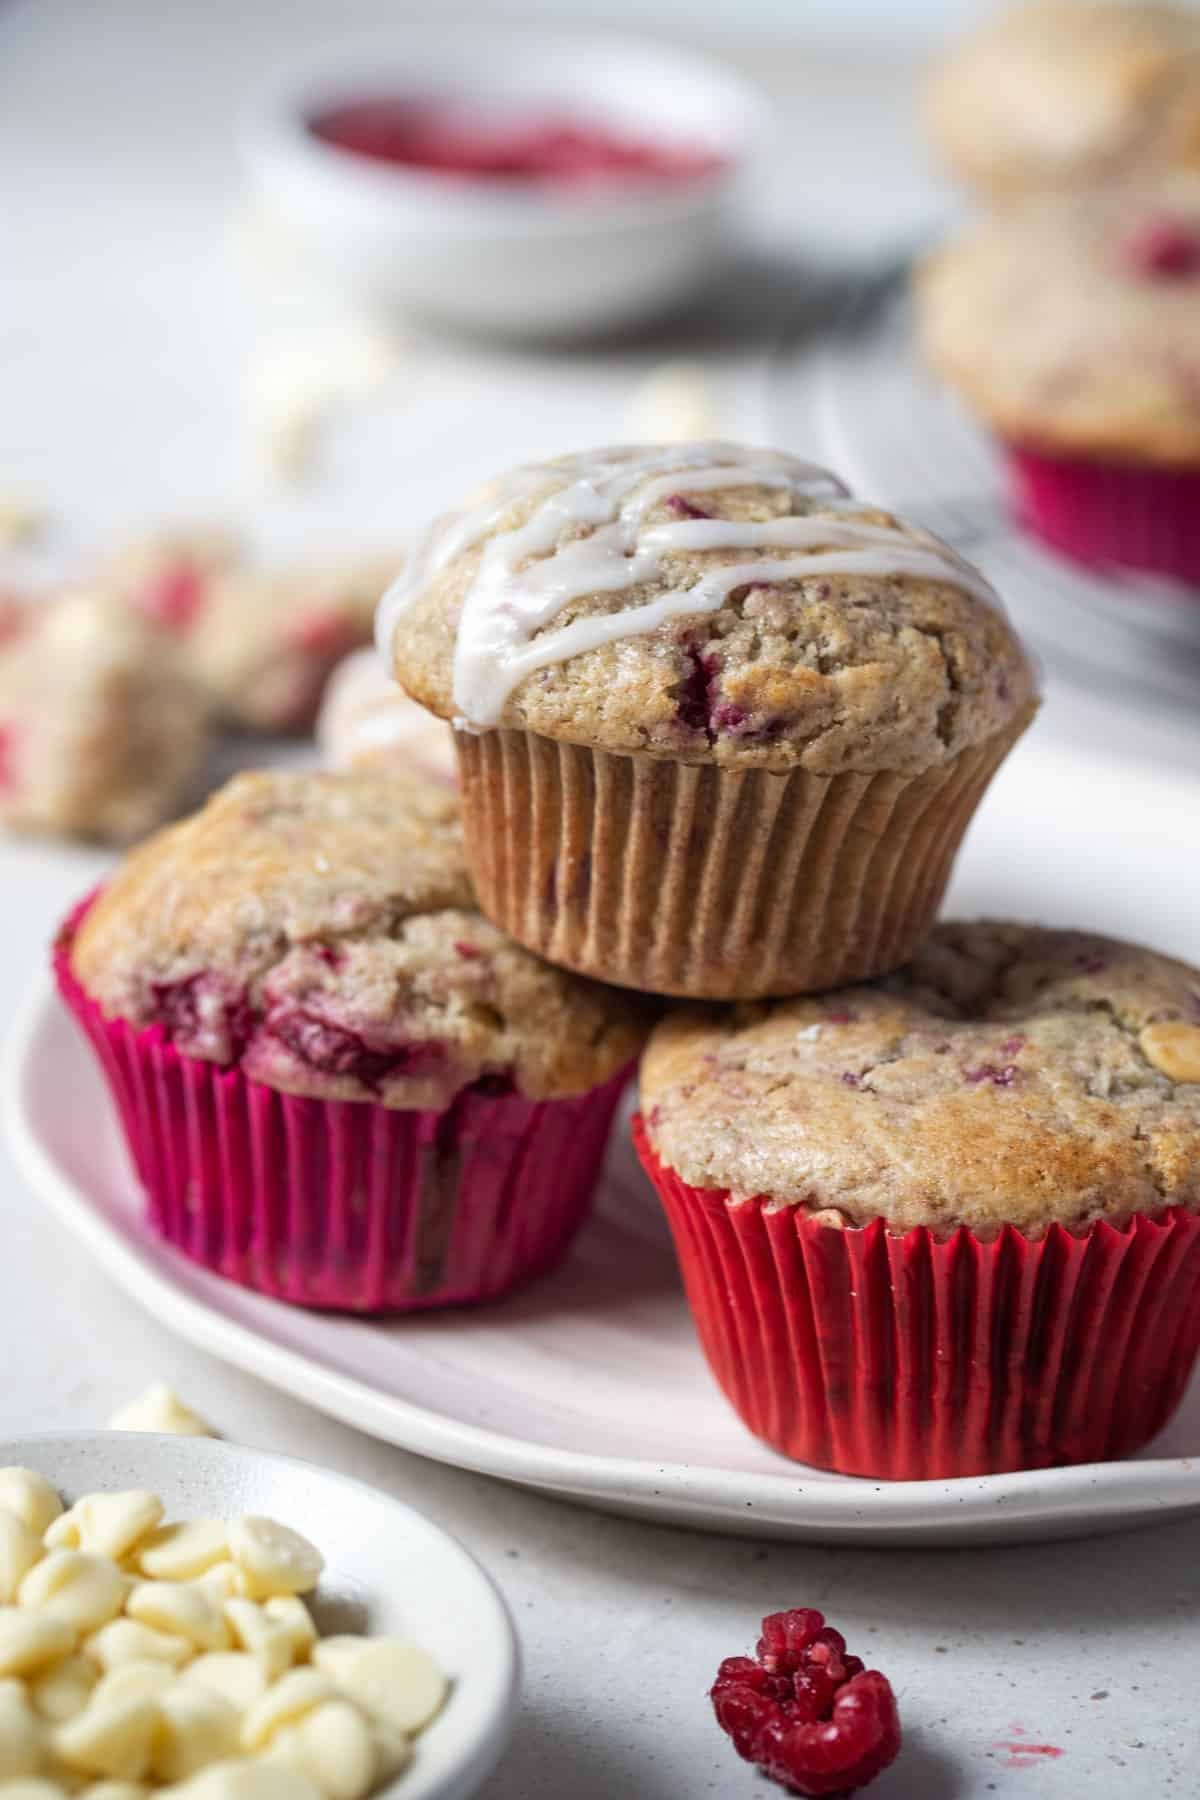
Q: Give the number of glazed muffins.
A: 1